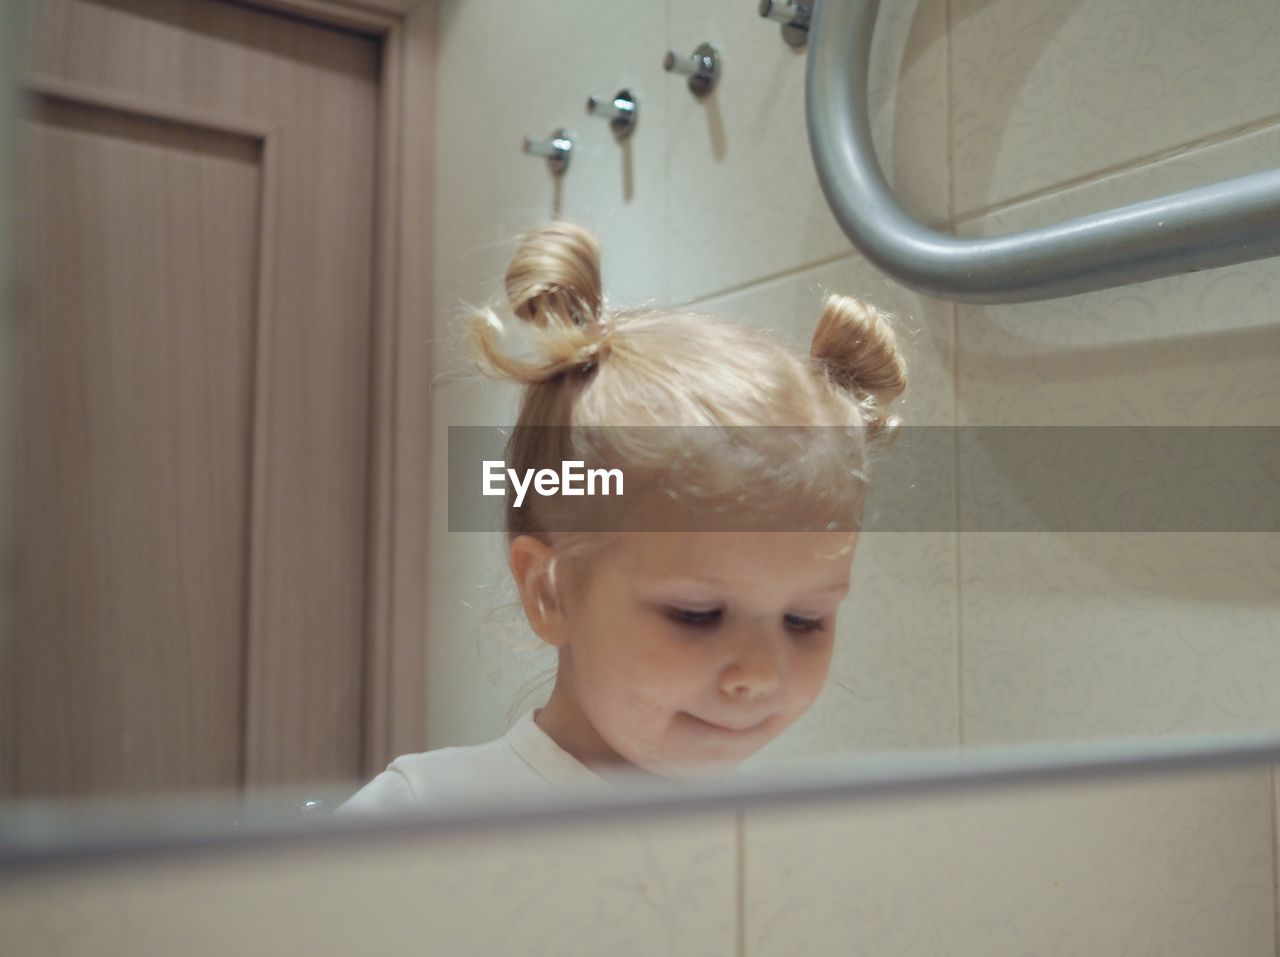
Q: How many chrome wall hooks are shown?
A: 4